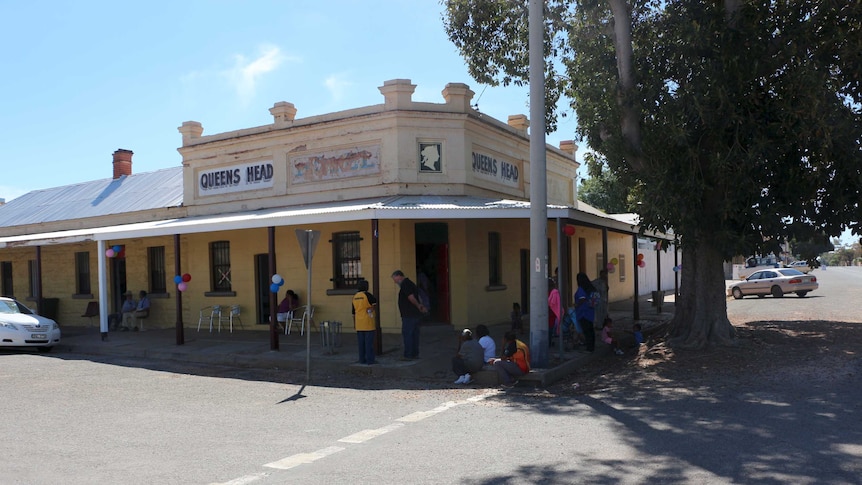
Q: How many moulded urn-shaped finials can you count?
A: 6